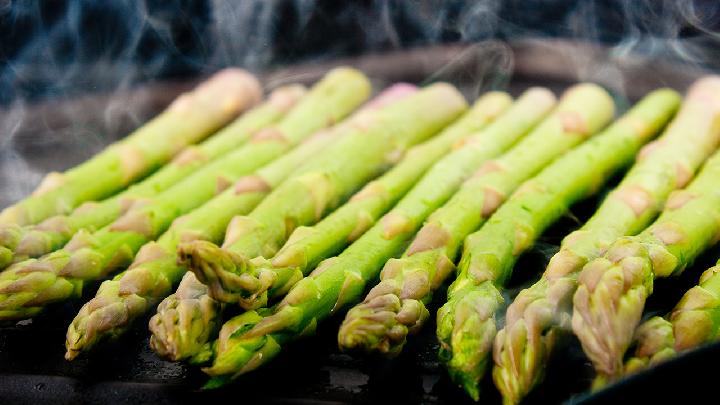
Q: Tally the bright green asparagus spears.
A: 12